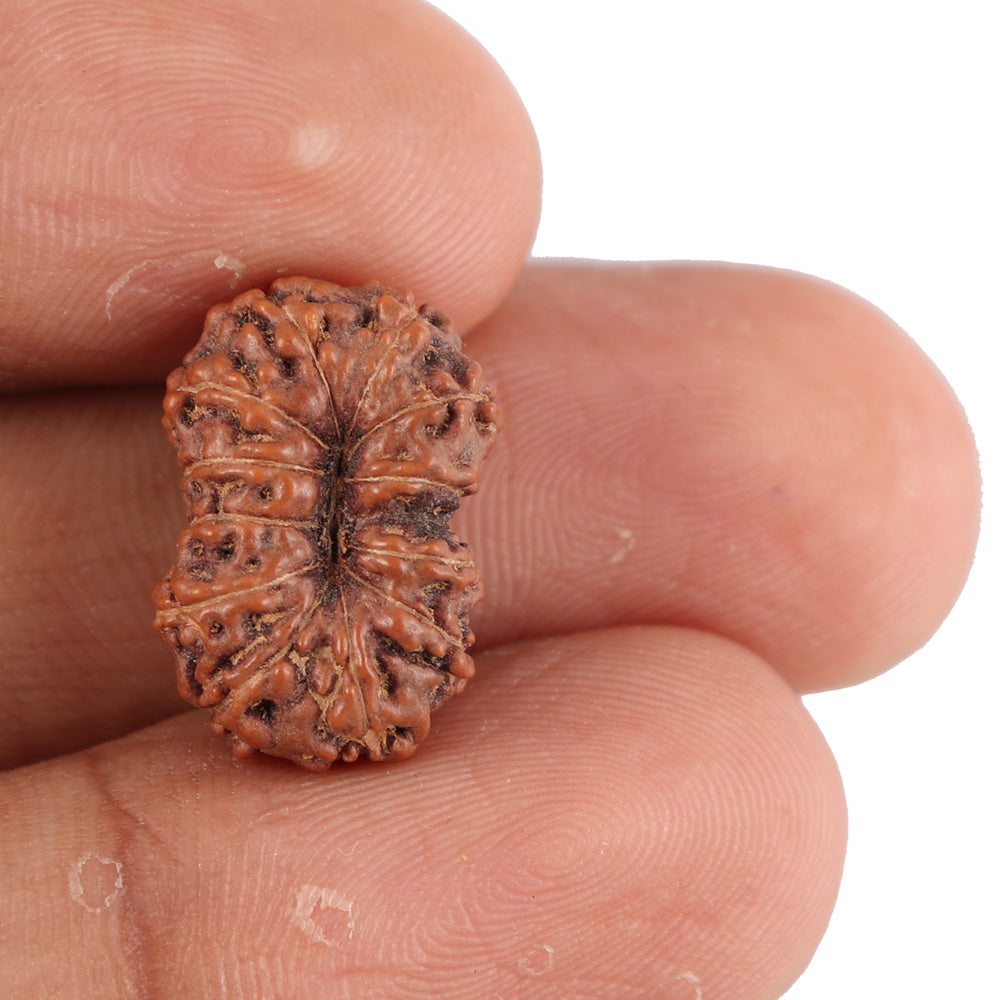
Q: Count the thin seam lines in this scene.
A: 12